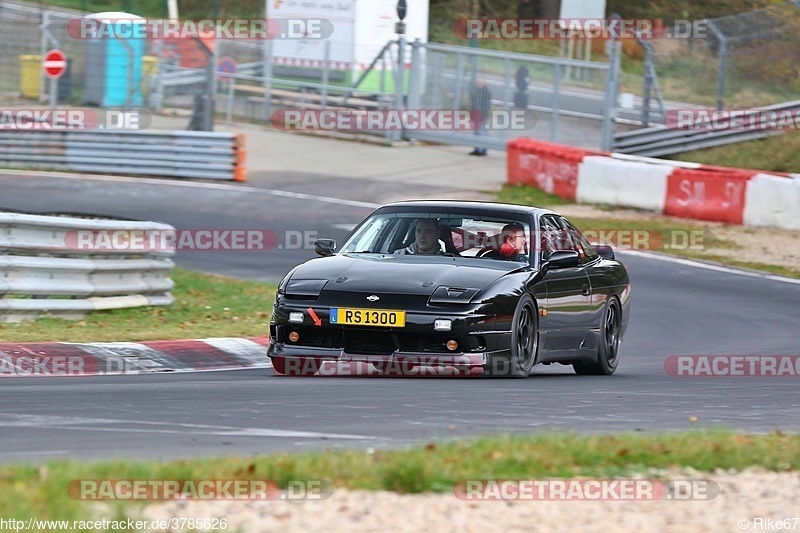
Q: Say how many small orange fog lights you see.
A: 2